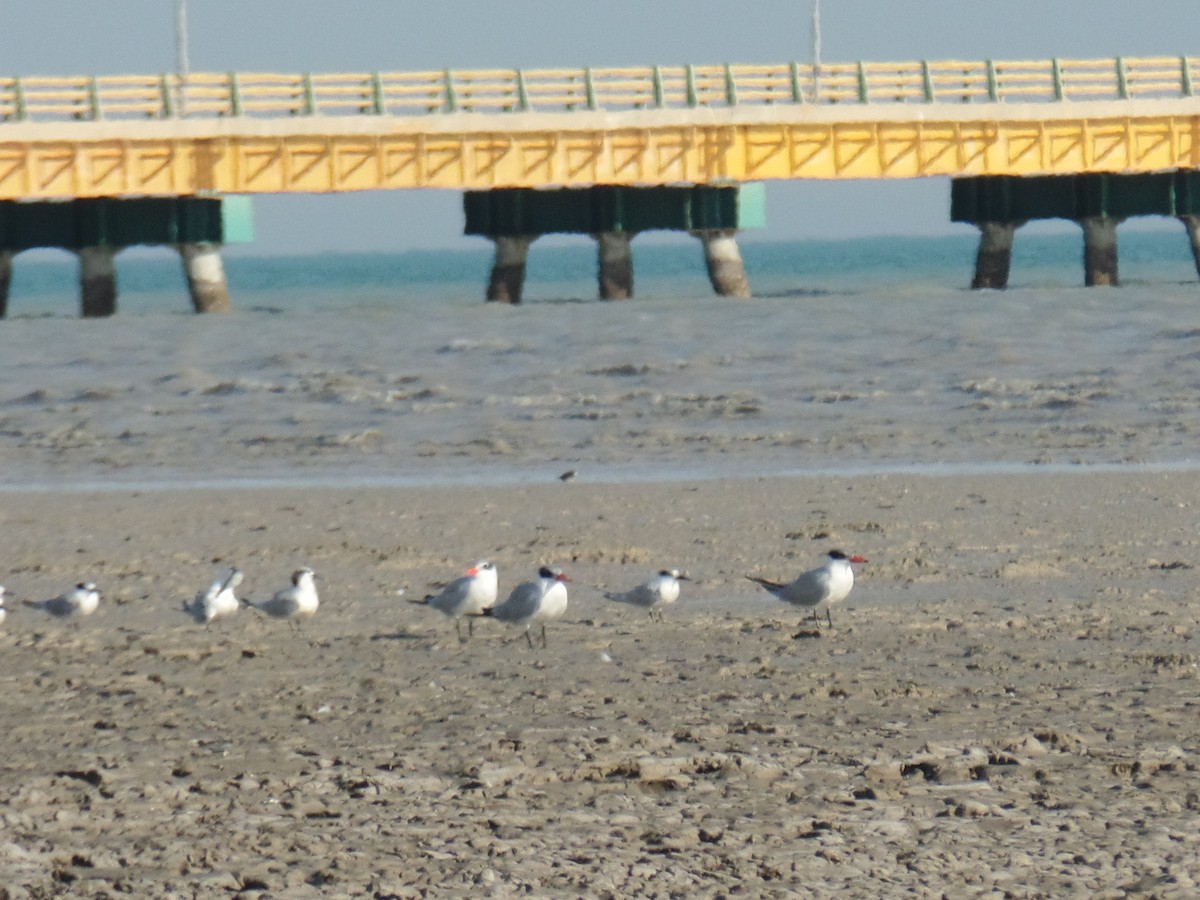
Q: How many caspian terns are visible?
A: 3